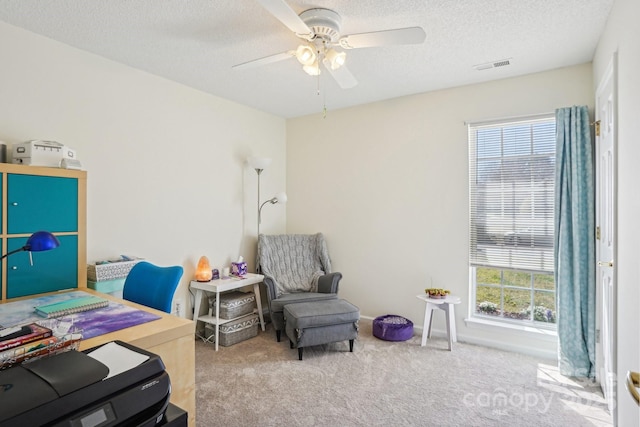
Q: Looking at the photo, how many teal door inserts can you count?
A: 2